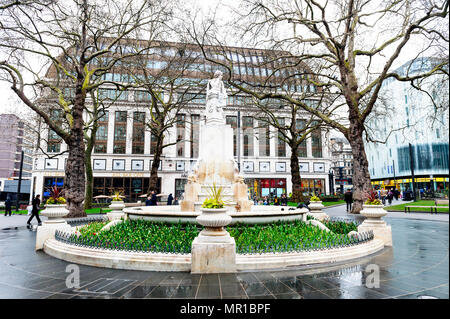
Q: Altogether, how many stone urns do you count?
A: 5